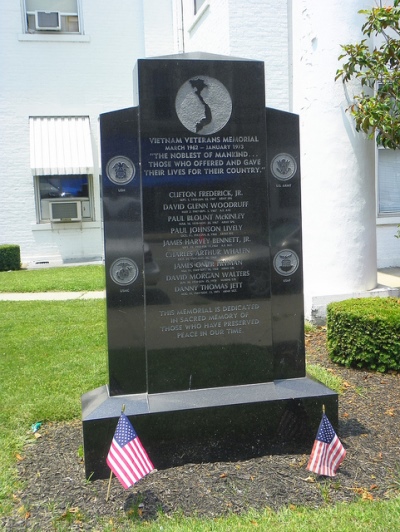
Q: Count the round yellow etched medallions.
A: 0